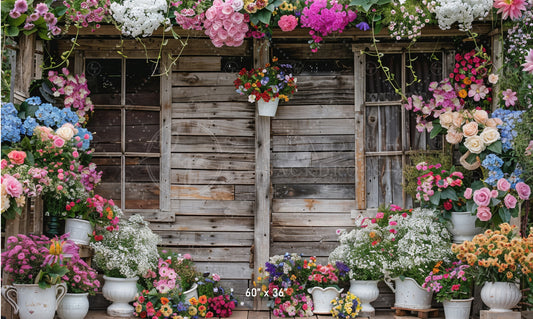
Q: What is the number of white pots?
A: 12